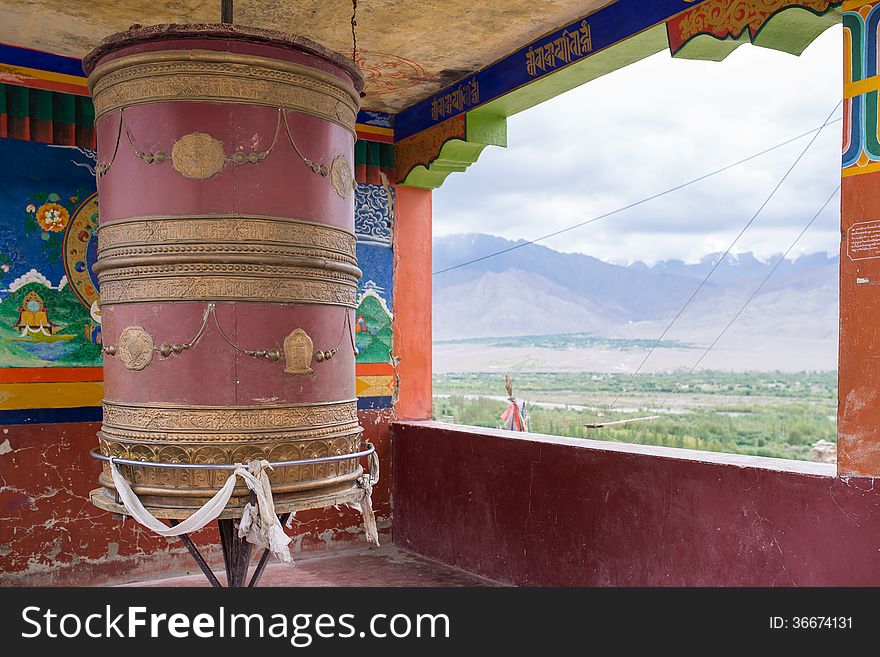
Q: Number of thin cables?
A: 3